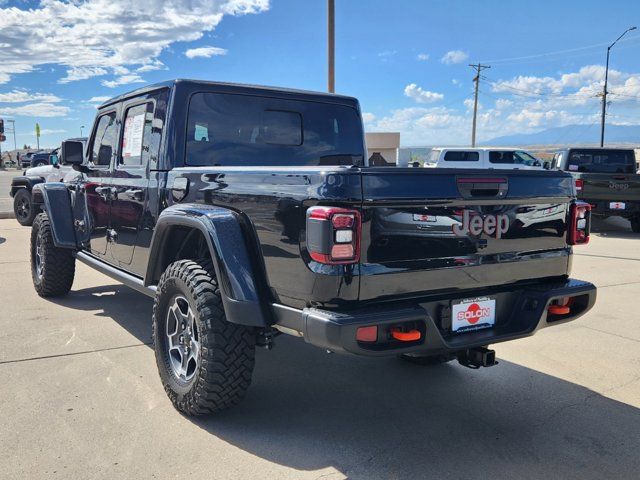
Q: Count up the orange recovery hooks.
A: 2